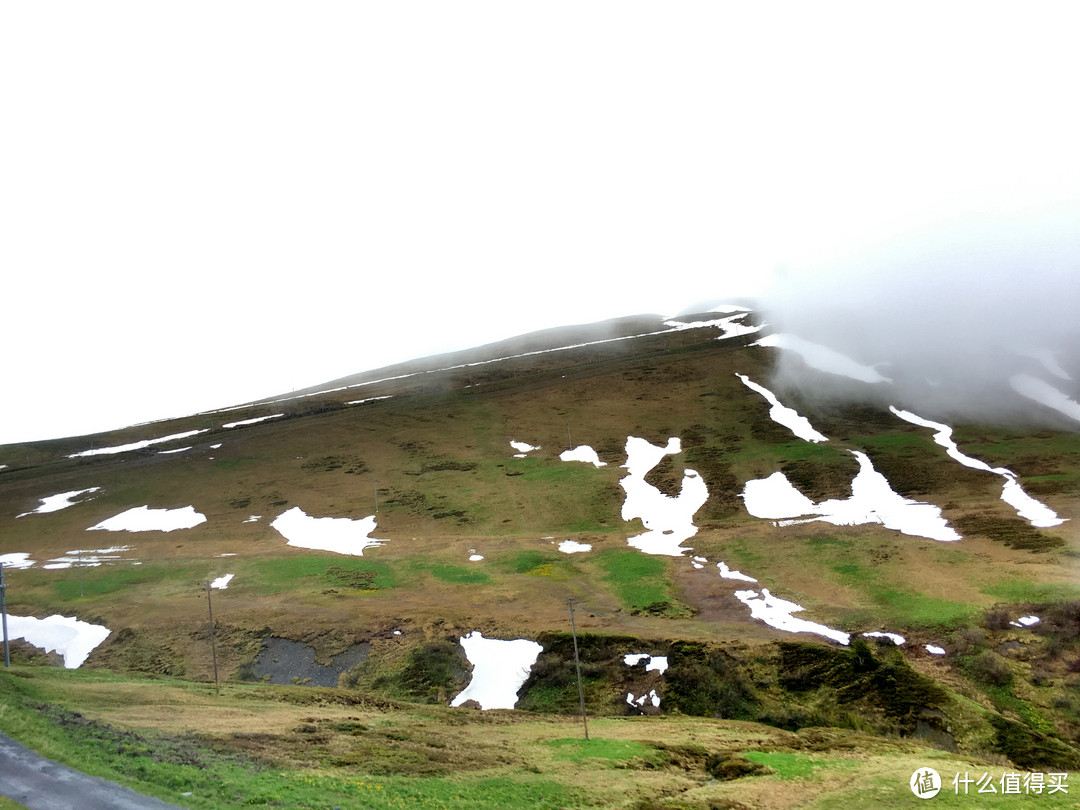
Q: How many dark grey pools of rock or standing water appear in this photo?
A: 1